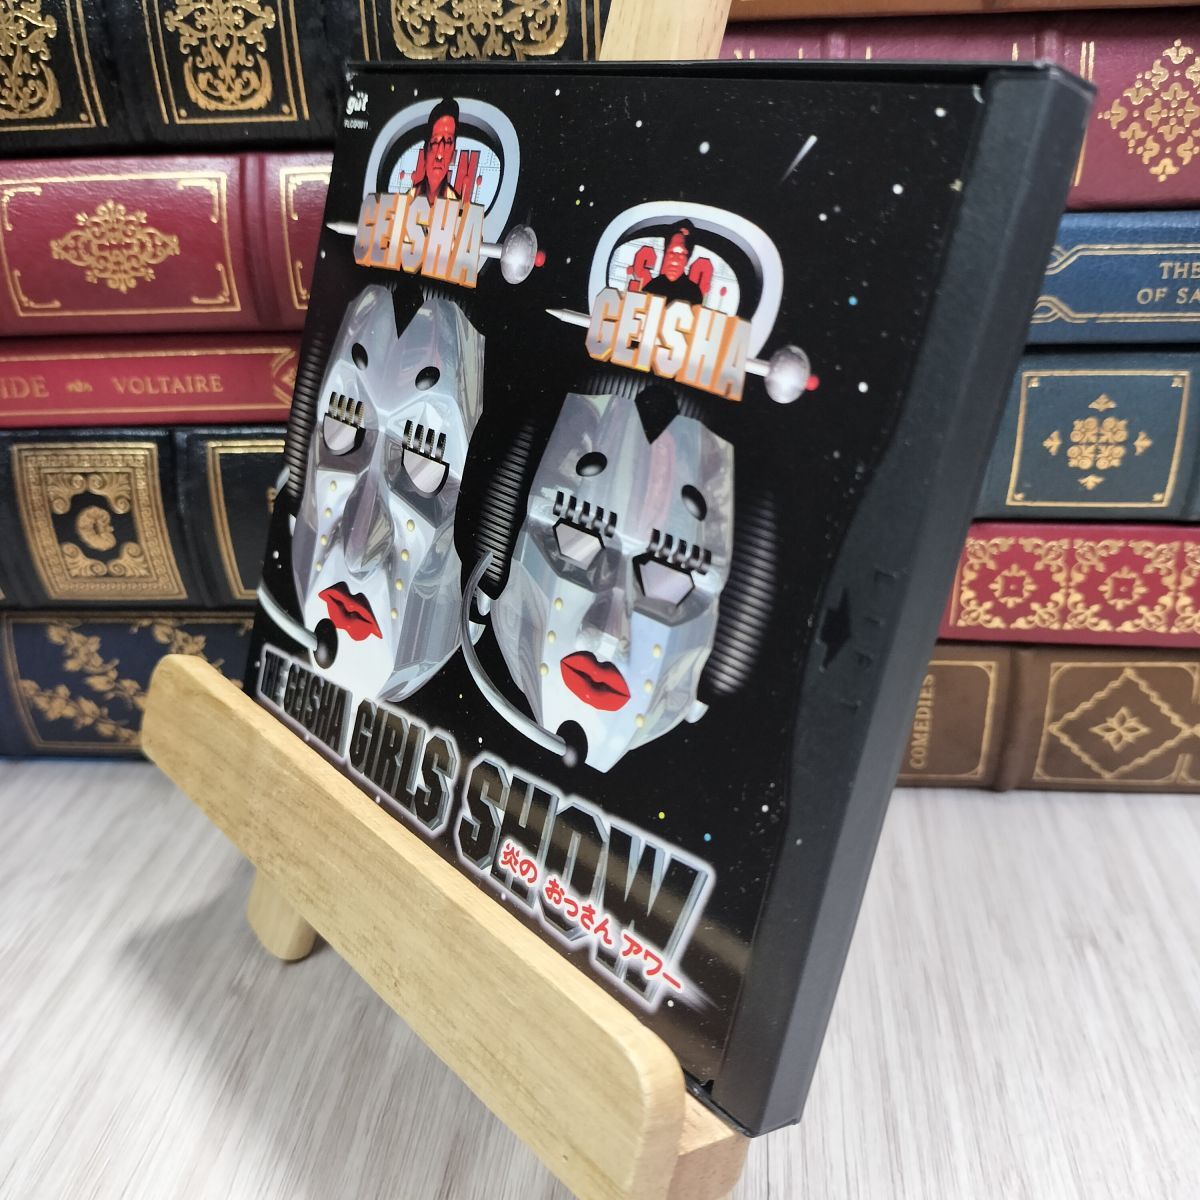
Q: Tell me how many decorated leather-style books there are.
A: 11